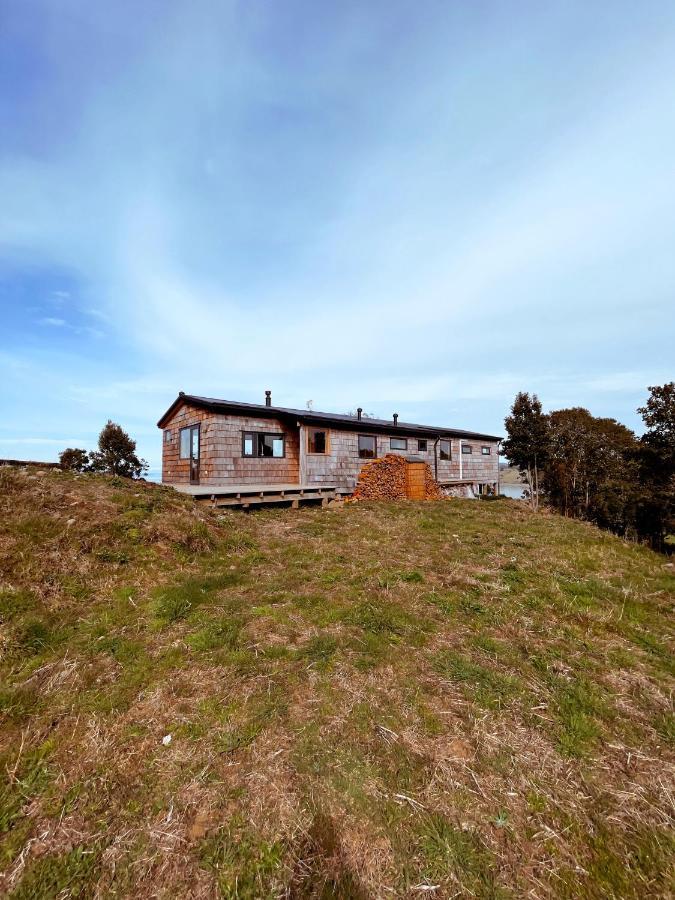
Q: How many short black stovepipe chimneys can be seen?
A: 3